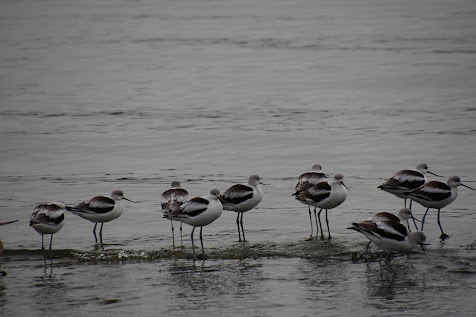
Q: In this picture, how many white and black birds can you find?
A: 11